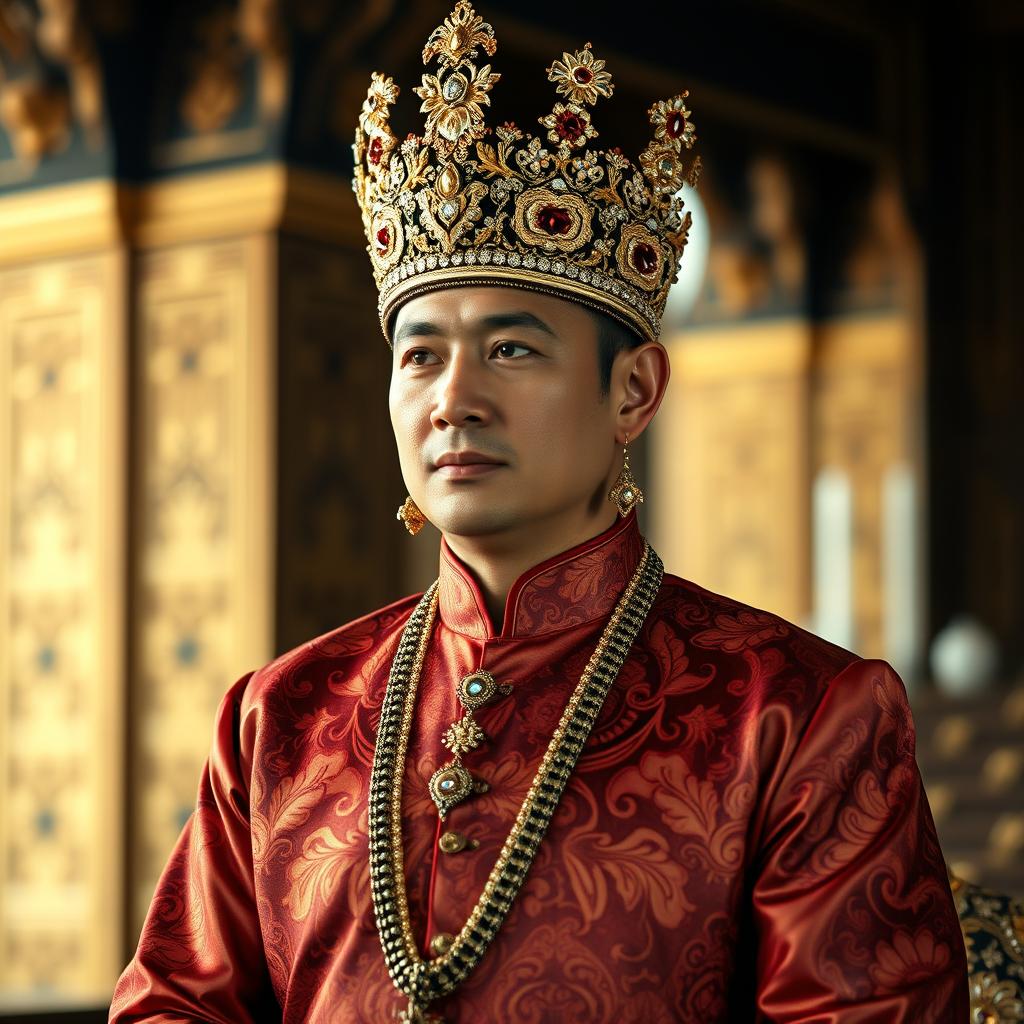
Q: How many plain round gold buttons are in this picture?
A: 2